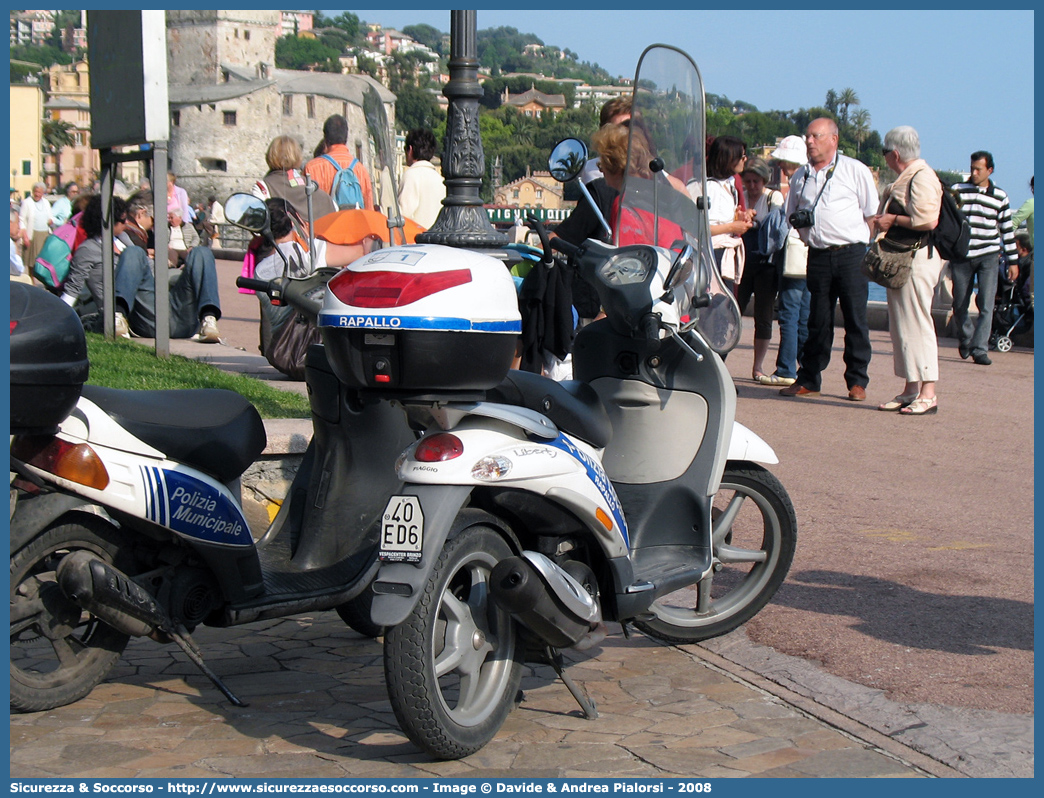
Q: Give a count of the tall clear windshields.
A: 2